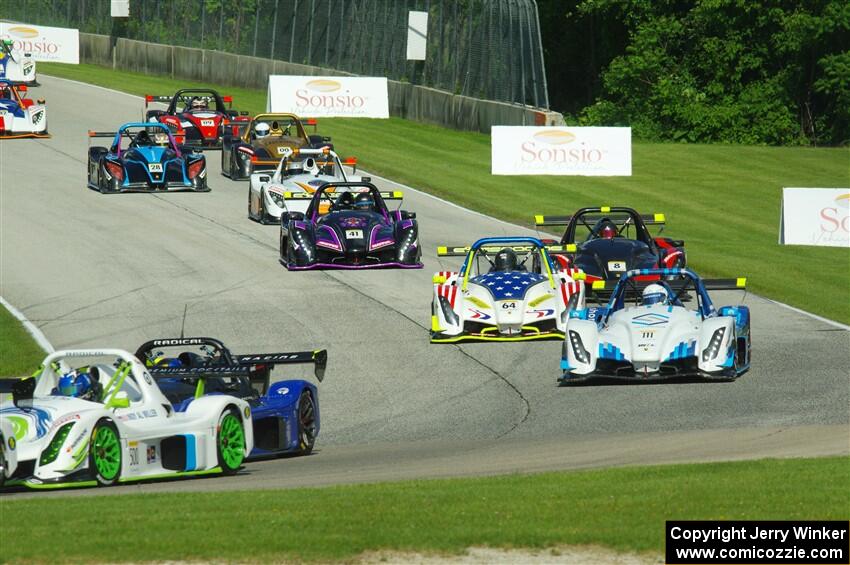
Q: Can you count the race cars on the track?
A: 12